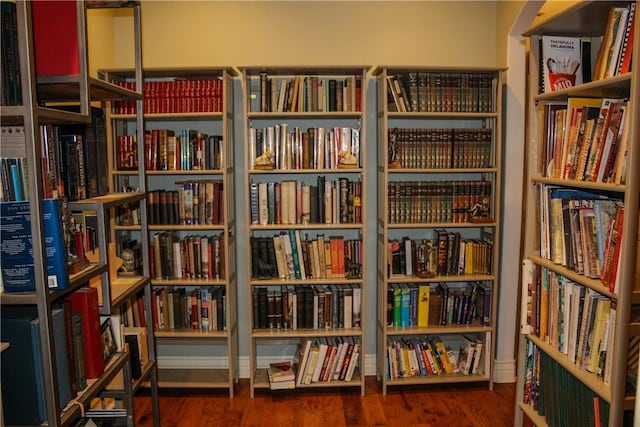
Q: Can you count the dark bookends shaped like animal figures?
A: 2